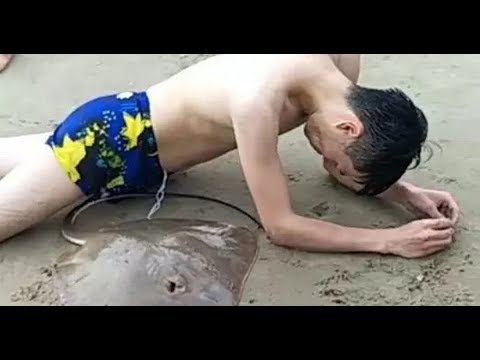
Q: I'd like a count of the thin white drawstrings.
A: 1